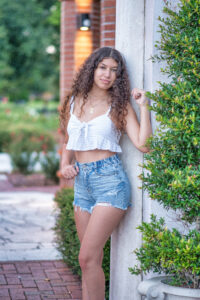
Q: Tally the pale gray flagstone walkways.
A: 1